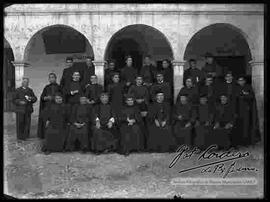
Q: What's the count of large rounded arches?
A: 3